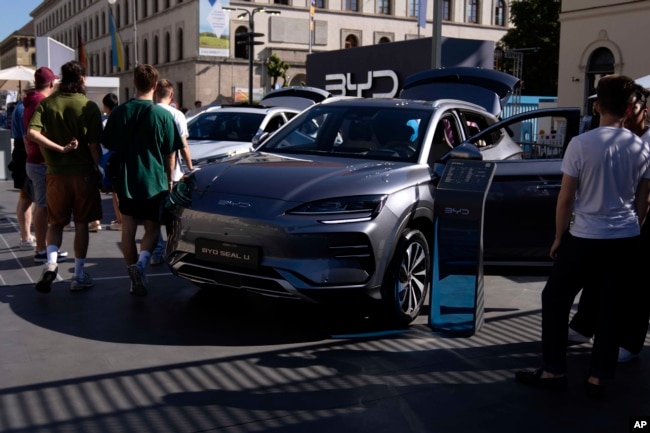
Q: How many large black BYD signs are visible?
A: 1